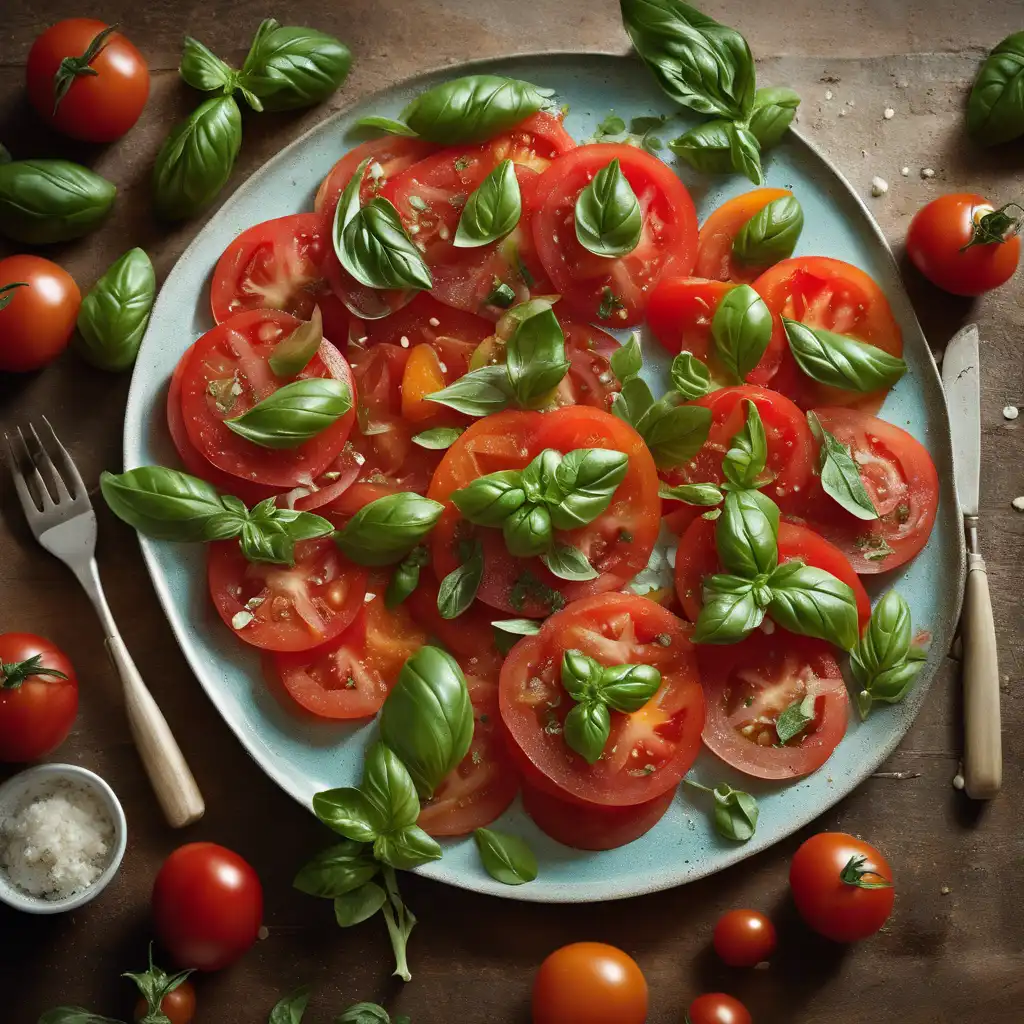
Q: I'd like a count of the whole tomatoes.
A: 10